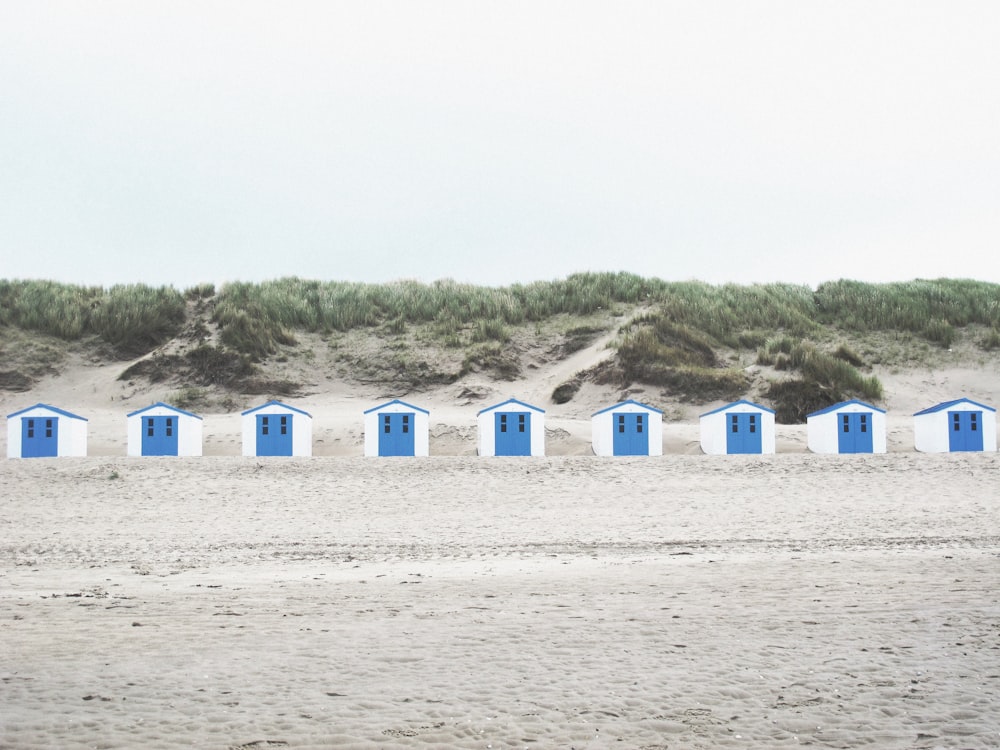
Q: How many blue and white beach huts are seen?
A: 9